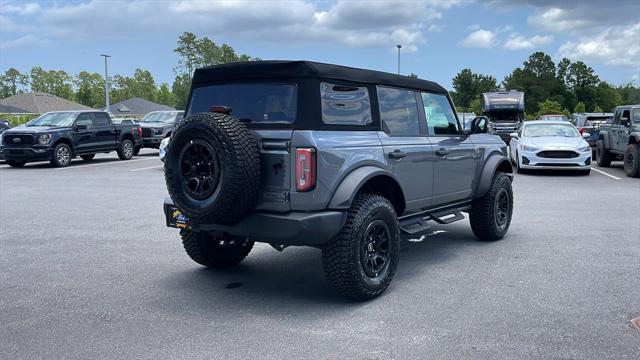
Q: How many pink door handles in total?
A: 0